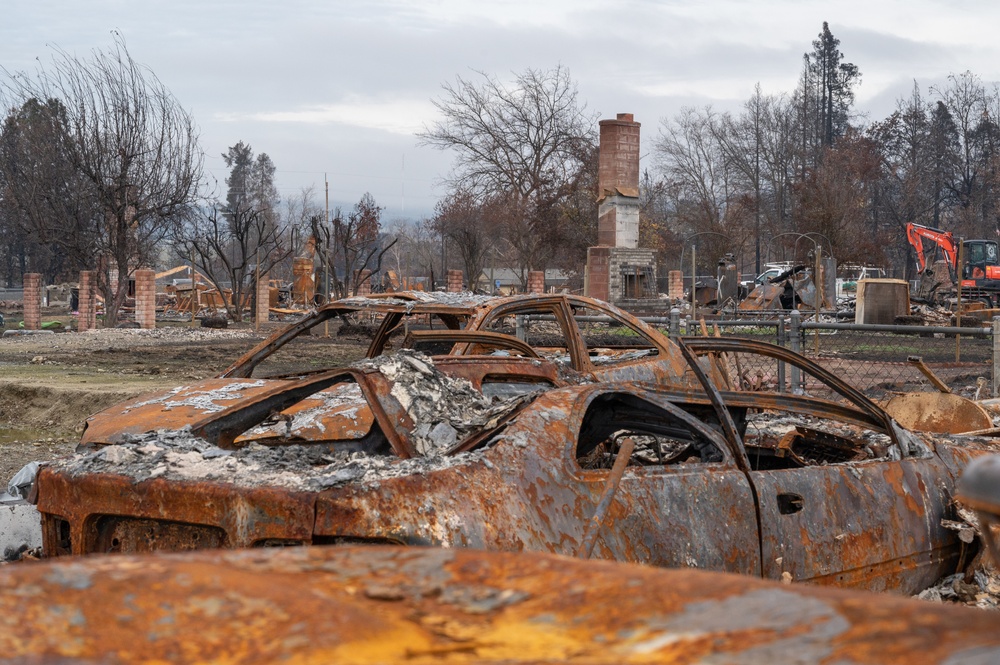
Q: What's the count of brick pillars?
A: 8